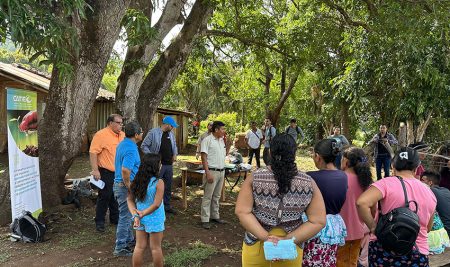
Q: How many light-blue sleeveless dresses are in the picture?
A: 1